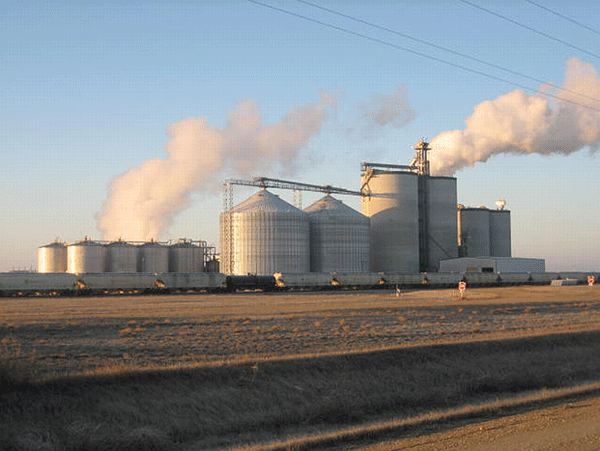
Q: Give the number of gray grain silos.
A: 11